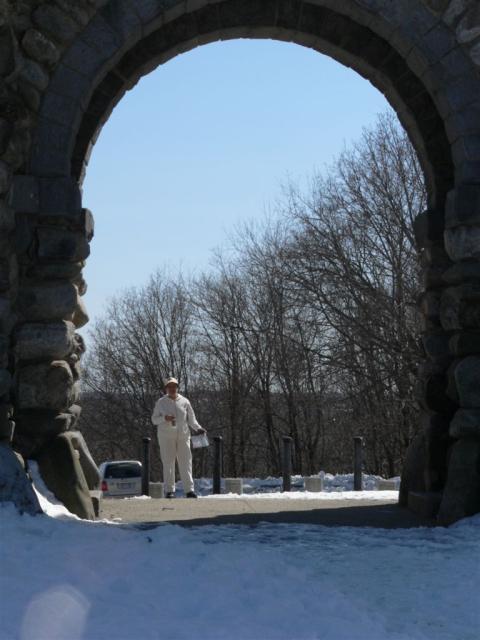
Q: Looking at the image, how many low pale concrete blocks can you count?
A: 4